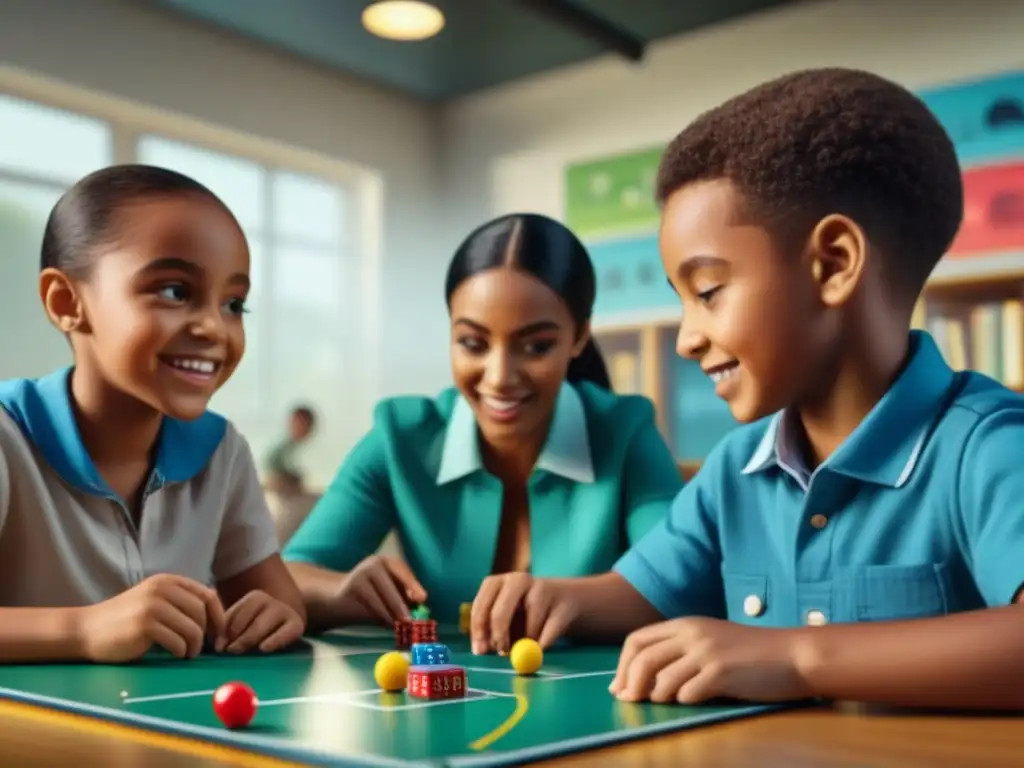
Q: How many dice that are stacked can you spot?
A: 2